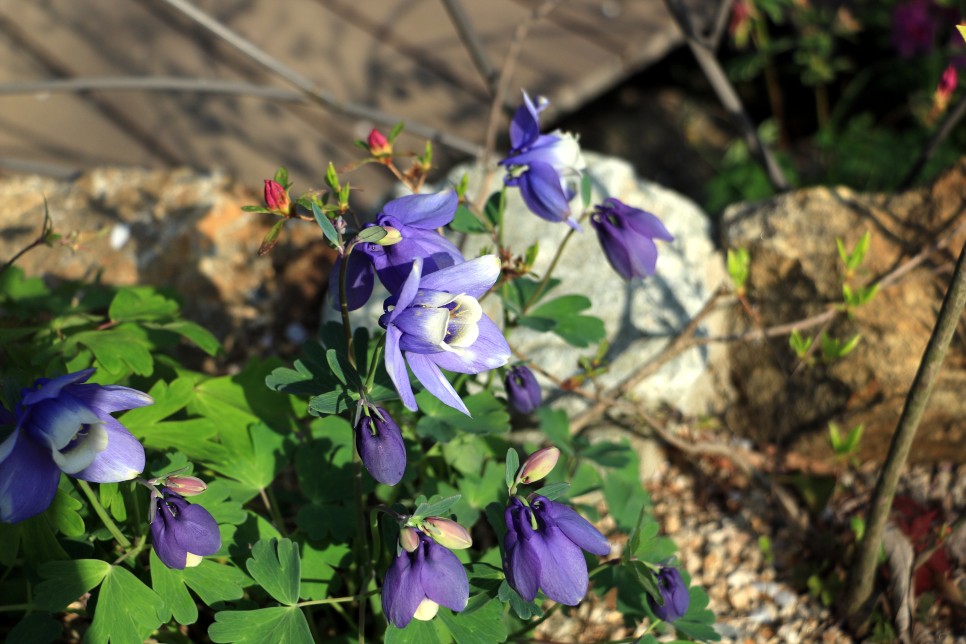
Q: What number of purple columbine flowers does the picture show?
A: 11